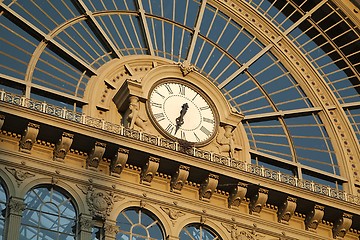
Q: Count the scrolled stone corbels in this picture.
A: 13